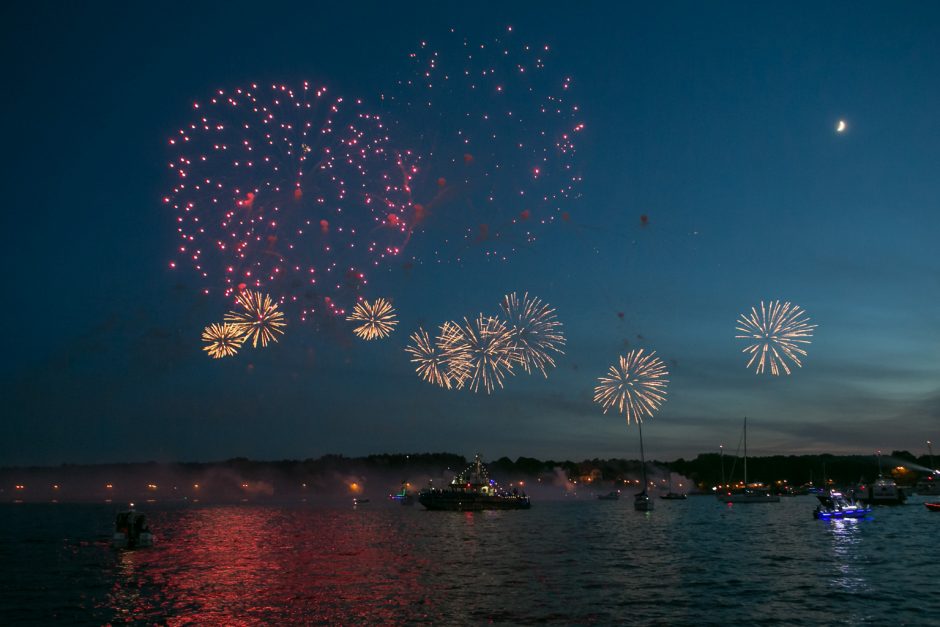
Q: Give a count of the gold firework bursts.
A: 8